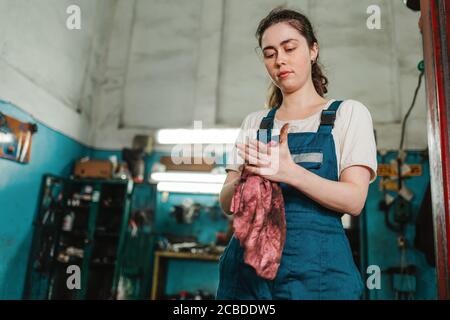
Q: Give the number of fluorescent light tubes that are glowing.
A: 3